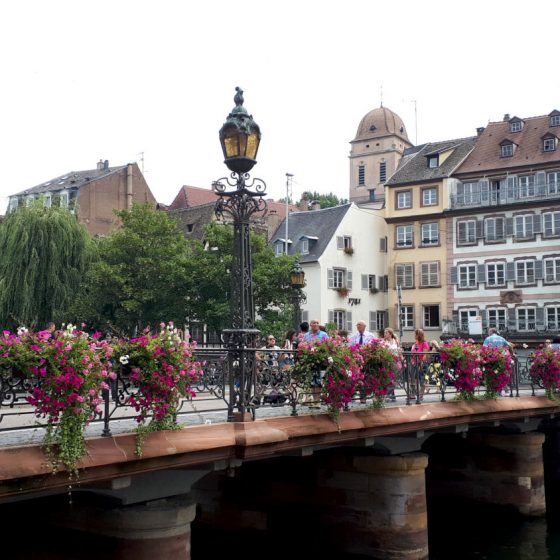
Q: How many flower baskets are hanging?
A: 7